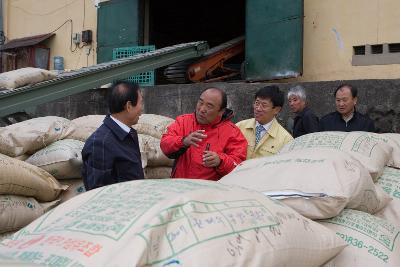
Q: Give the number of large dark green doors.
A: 2